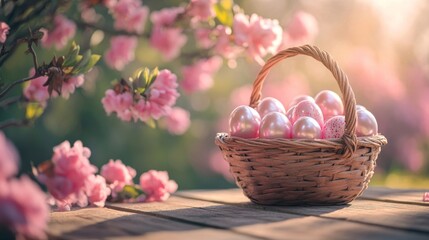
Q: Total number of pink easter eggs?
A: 11